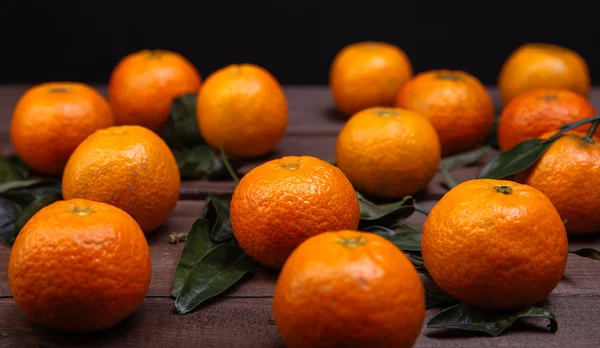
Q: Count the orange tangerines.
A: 14